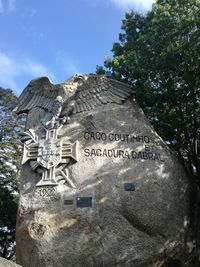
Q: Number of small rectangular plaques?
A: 3